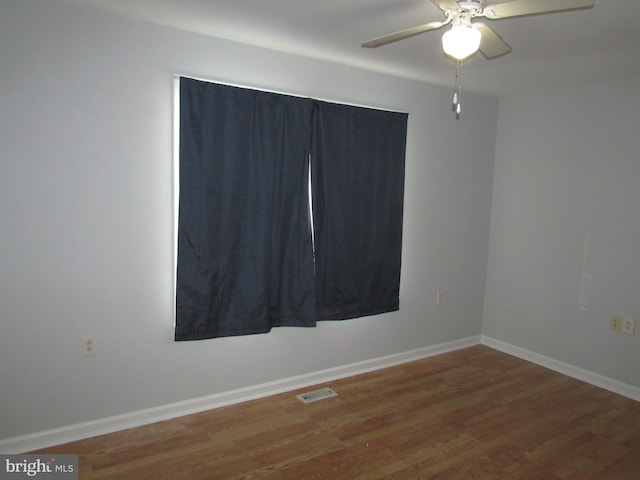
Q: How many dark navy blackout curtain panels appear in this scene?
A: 2